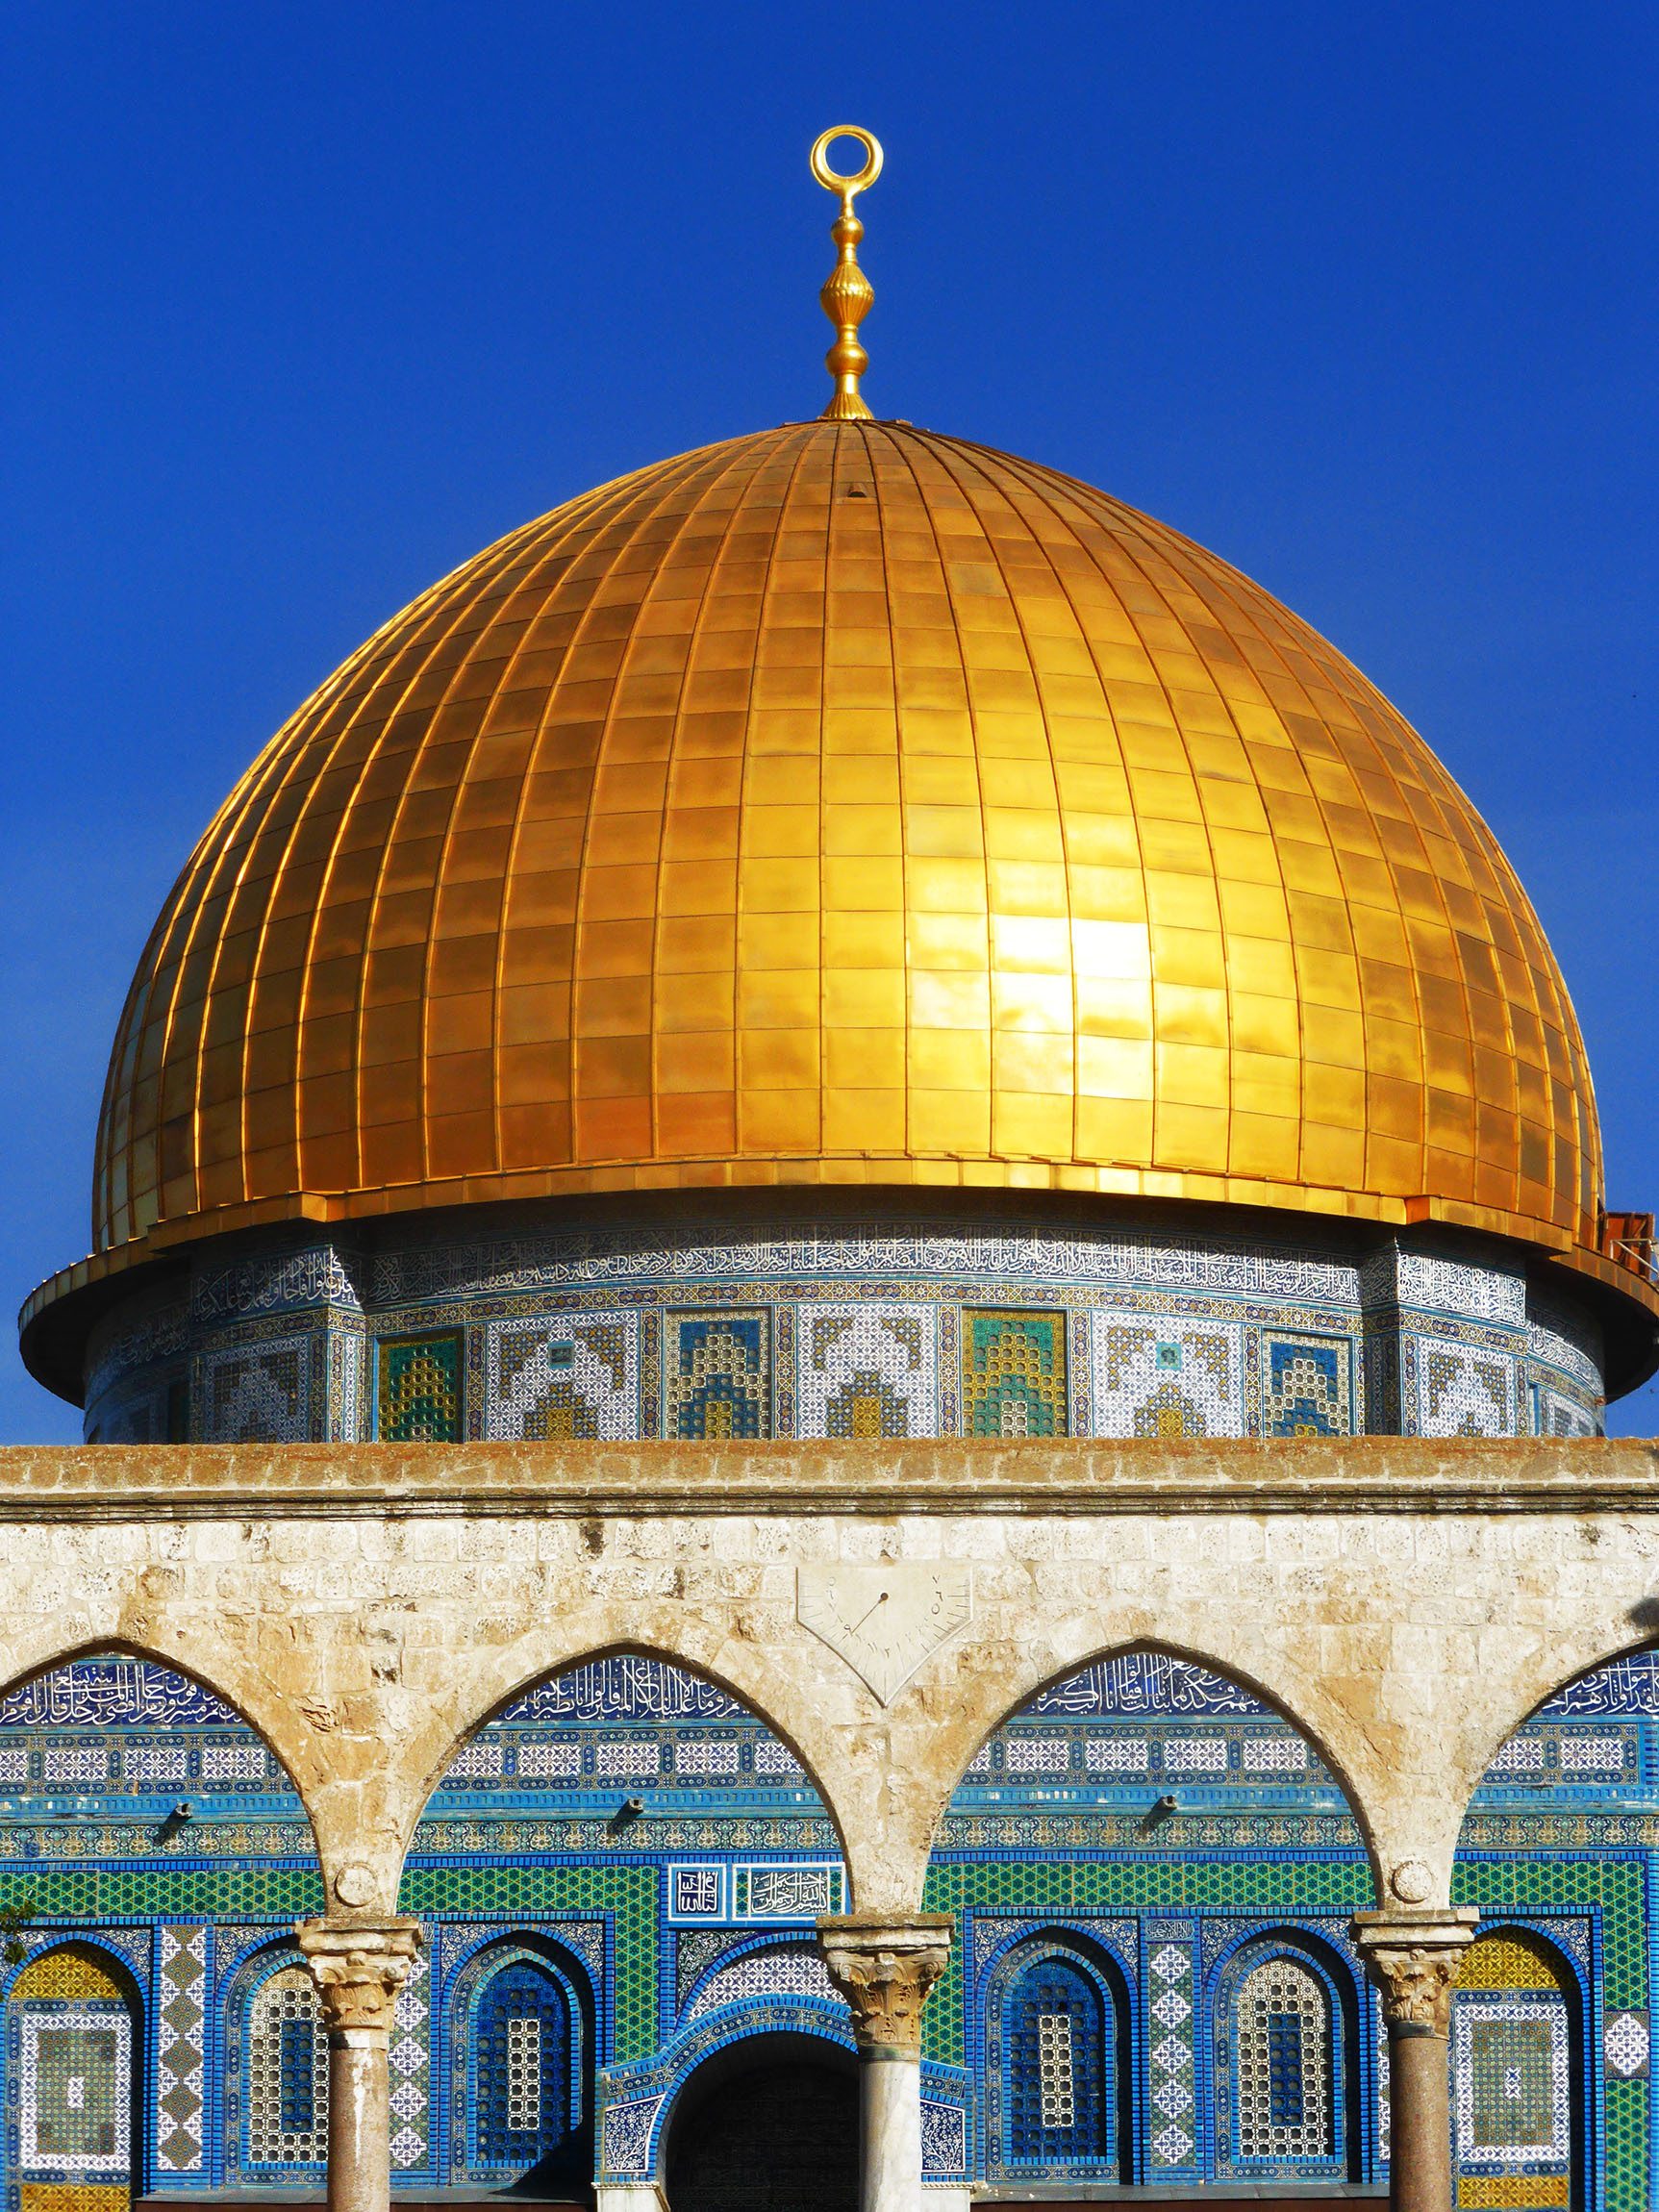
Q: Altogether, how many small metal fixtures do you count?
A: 3